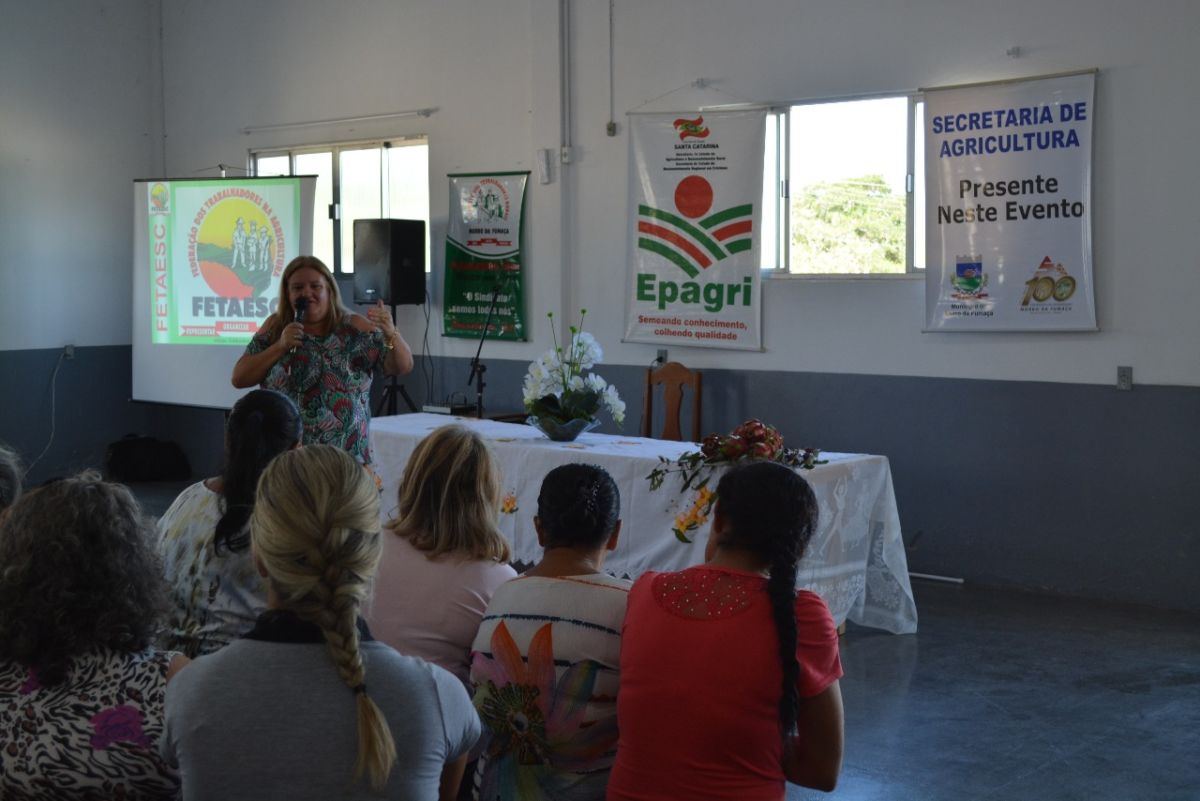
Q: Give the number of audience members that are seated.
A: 7